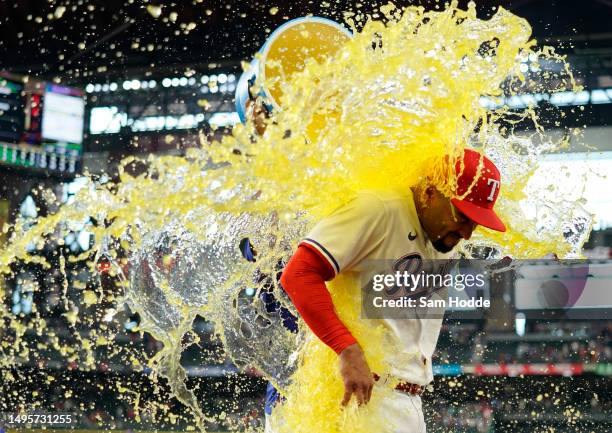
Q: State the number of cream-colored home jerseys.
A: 1